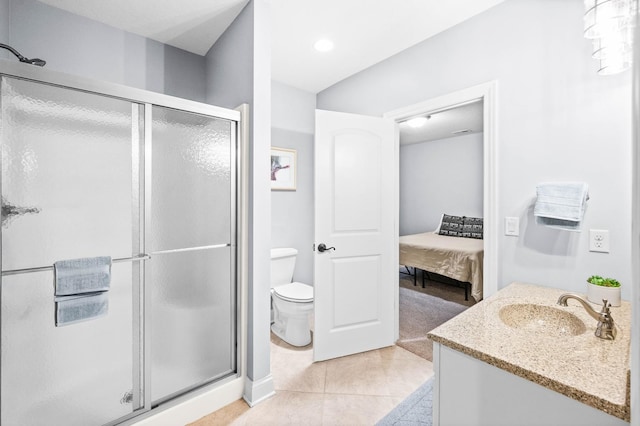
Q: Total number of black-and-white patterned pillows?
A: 2